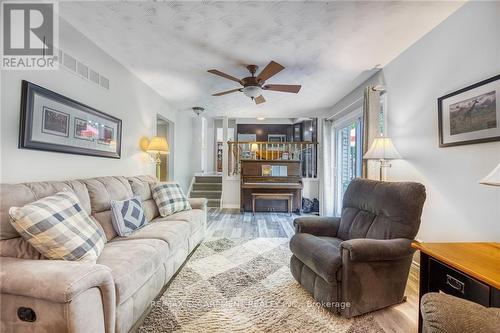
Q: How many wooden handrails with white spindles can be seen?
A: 1